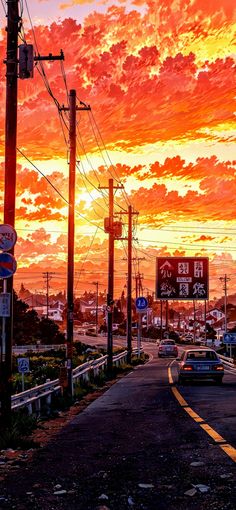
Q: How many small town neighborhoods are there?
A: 1